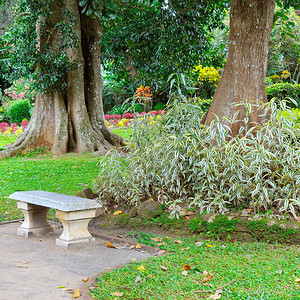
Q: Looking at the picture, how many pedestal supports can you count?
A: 2